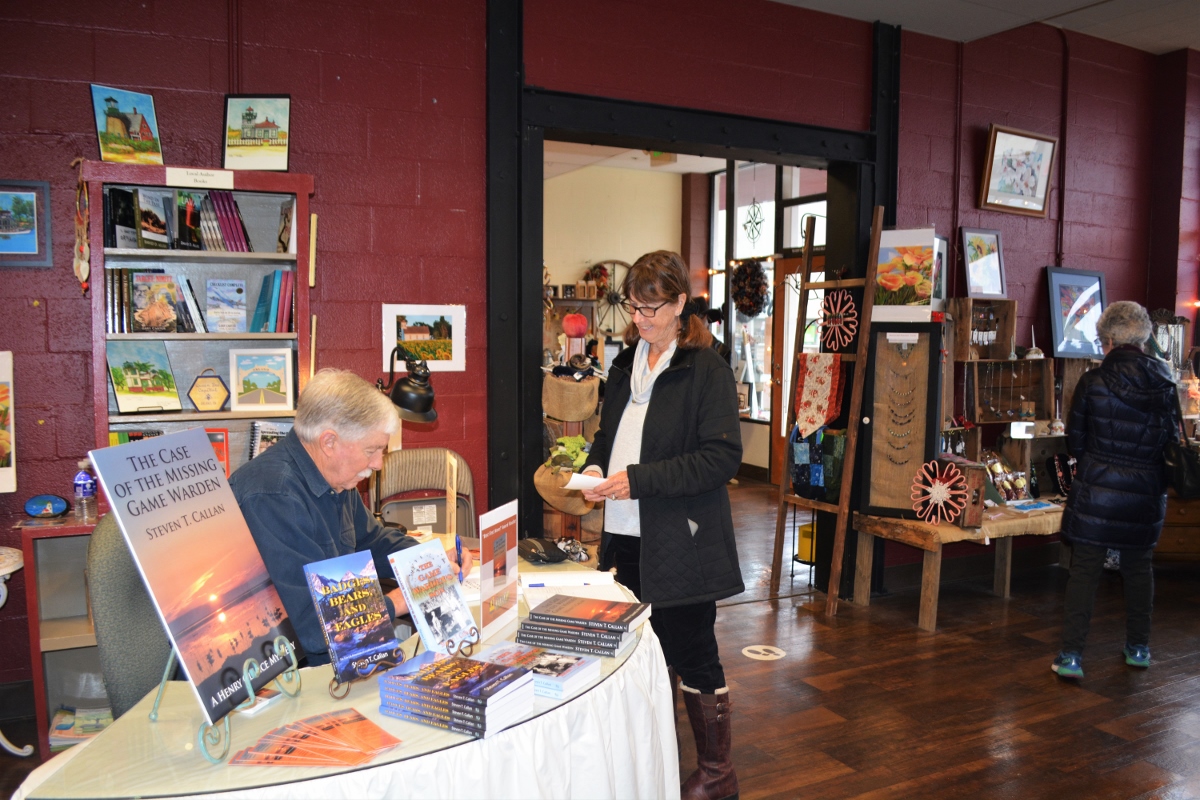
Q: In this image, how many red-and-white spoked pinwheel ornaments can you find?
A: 2